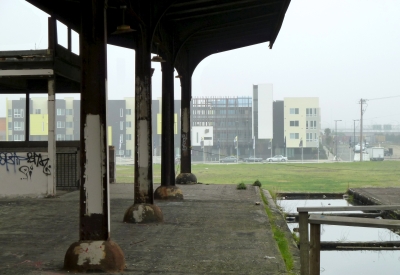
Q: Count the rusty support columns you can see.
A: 4